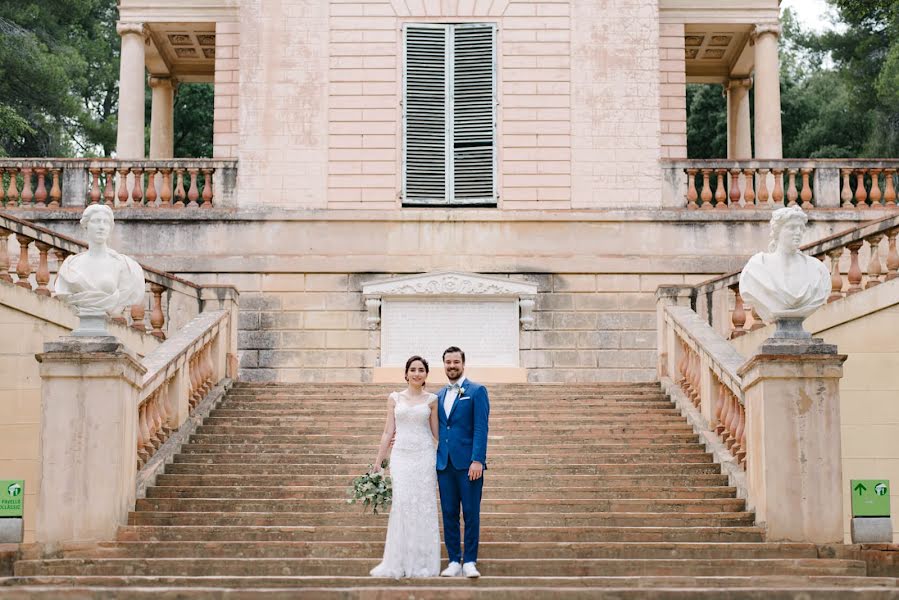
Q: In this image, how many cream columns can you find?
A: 4